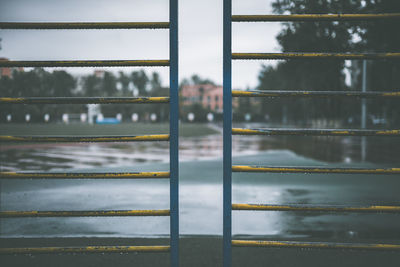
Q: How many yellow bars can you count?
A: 14